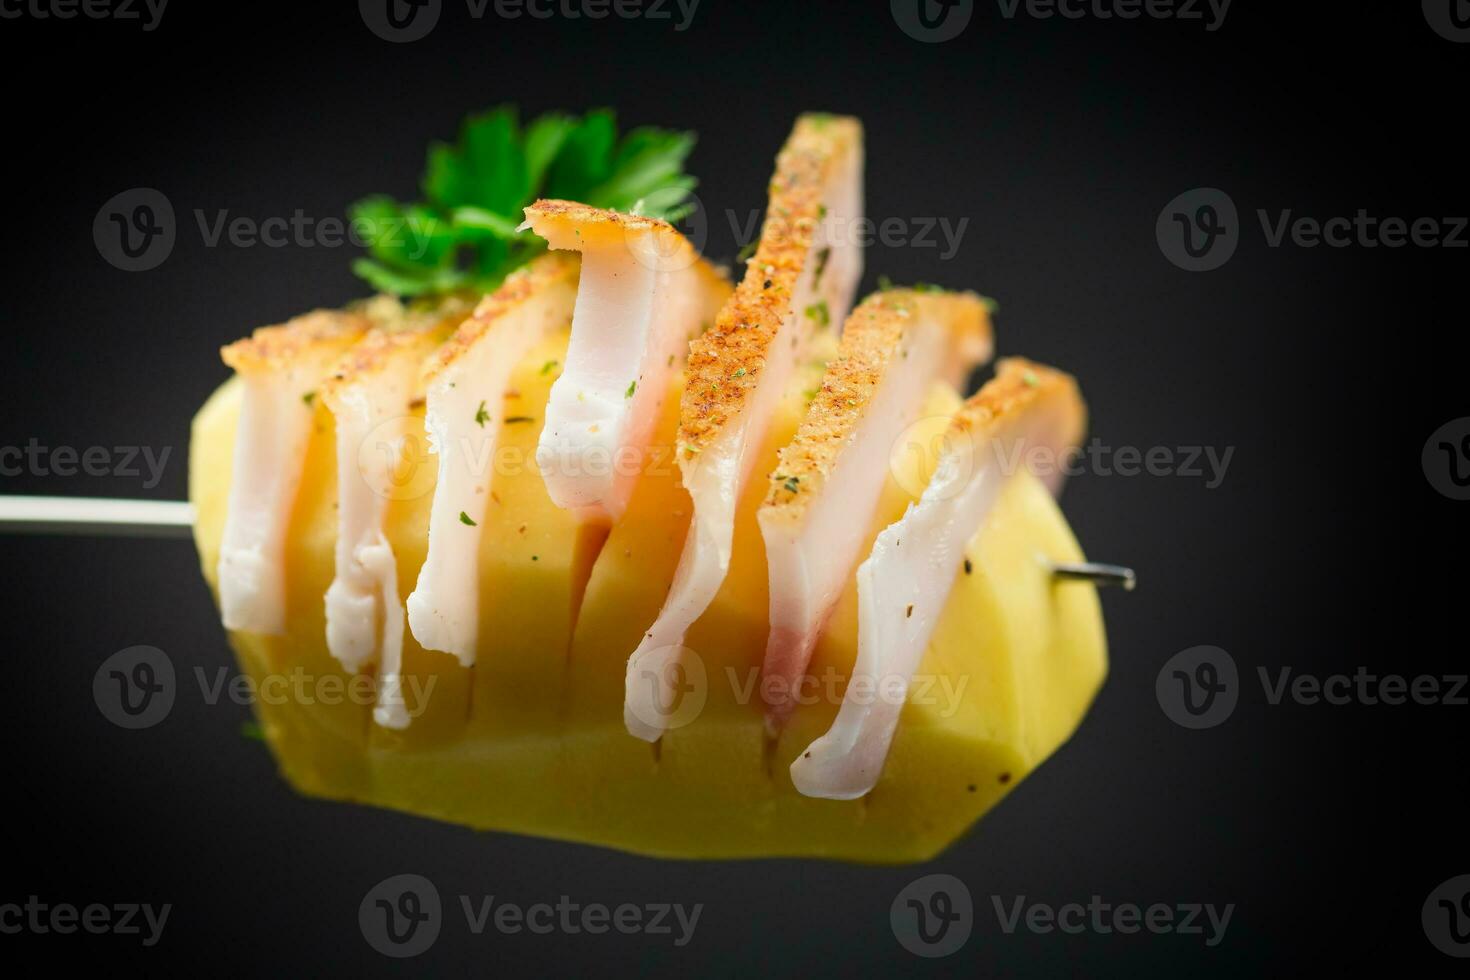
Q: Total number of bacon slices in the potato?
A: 7